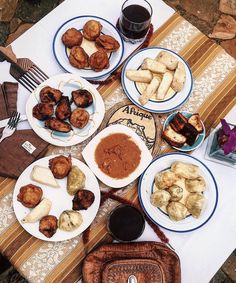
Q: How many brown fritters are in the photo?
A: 15